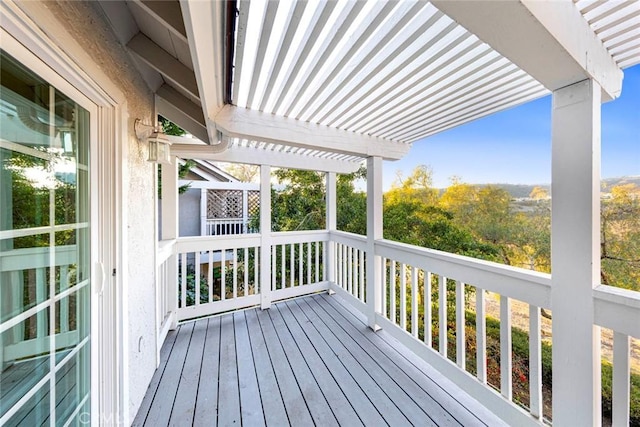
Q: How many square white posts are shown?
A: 5